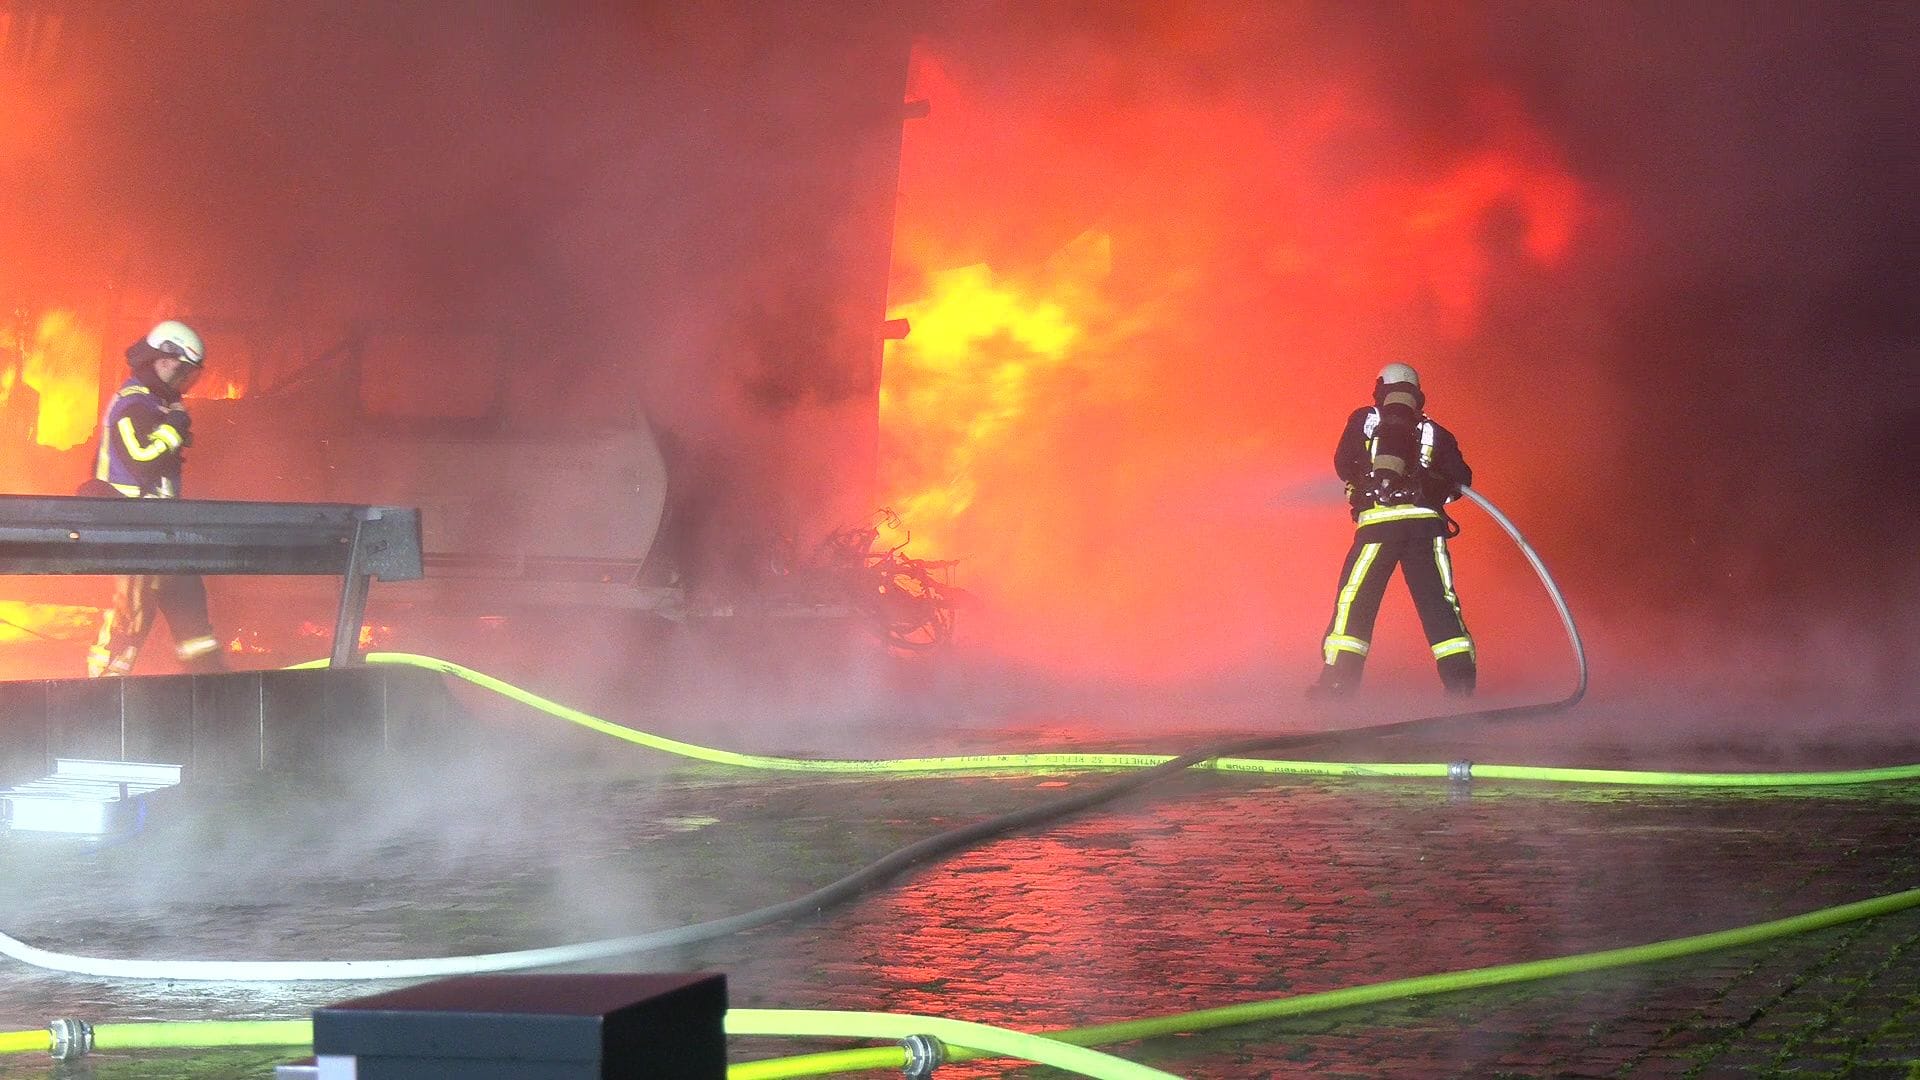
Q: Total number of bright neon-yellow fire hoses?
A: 3